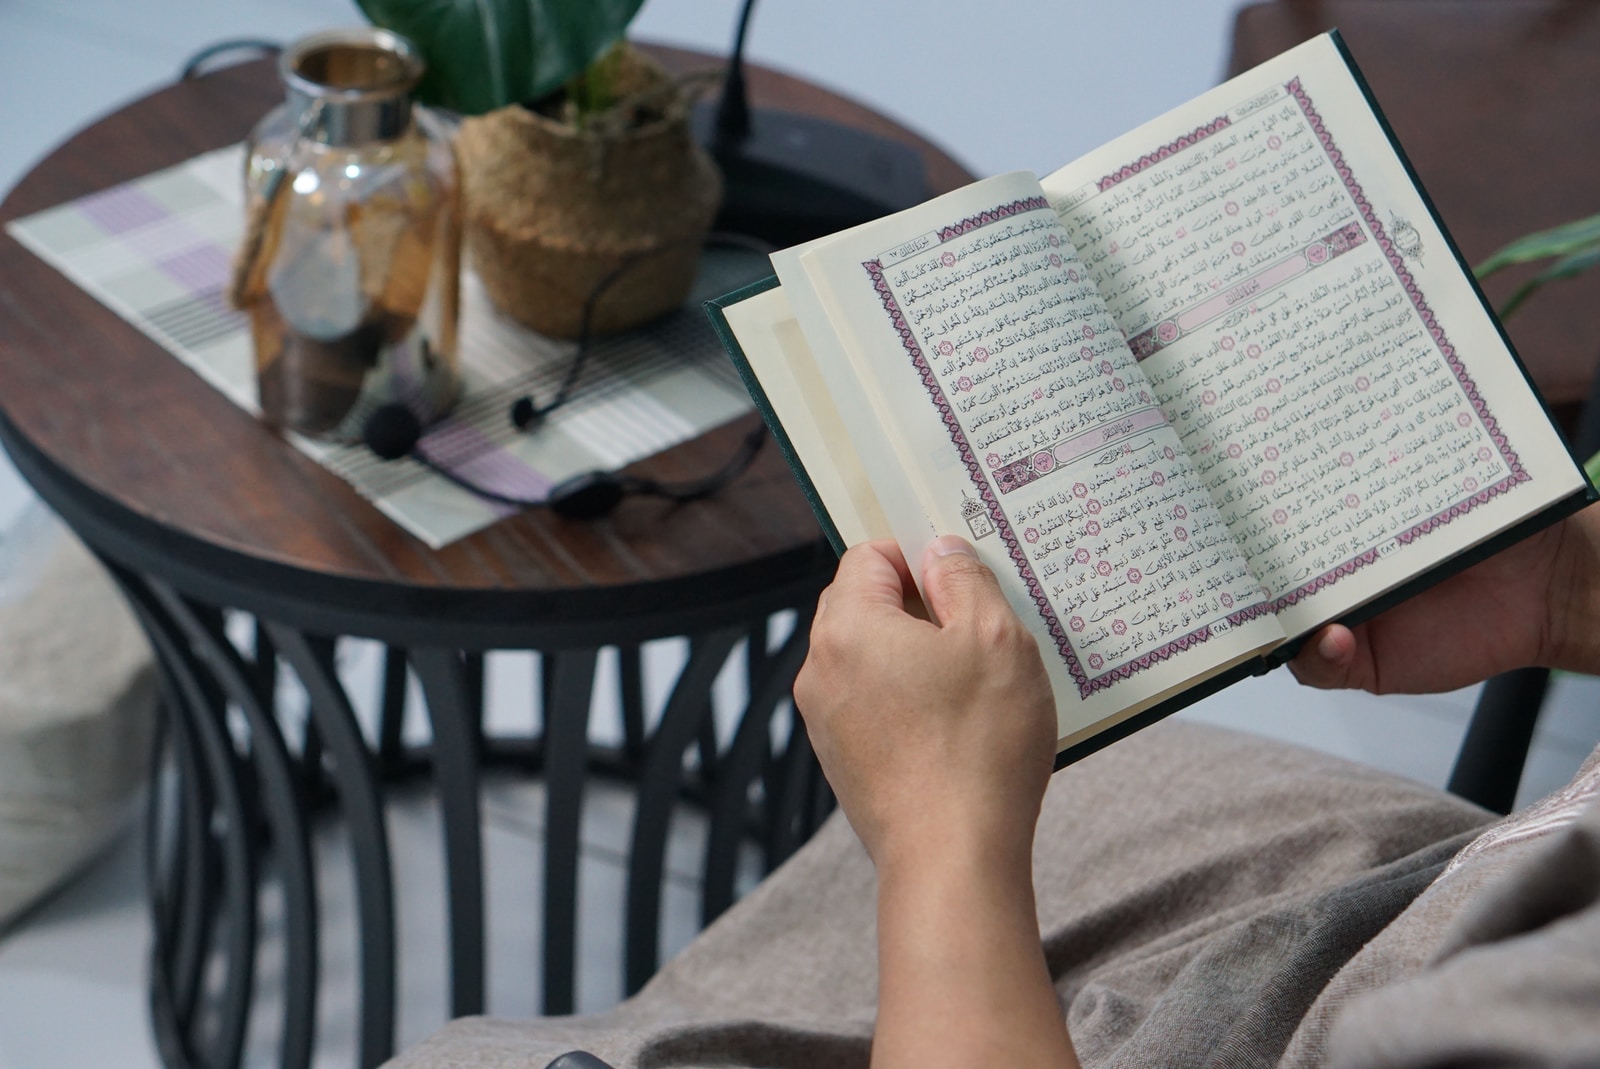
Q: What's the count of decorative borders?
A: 2